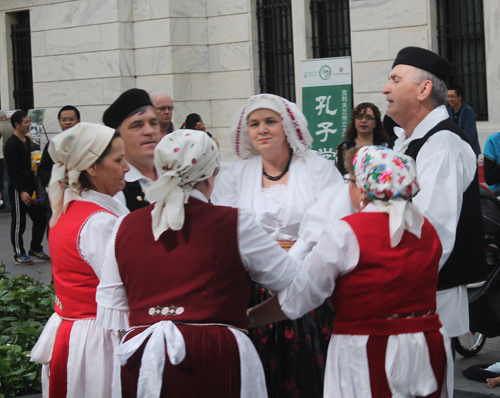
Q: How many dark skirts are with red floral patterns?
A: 1